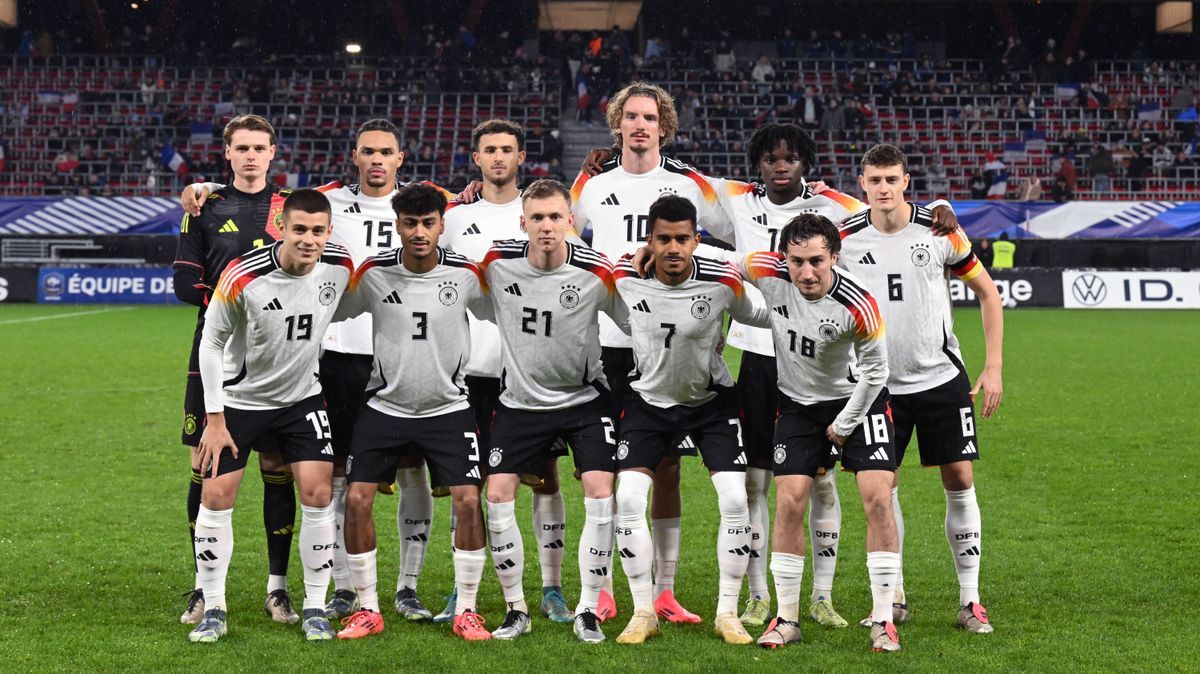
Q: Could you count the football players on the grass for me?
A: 11